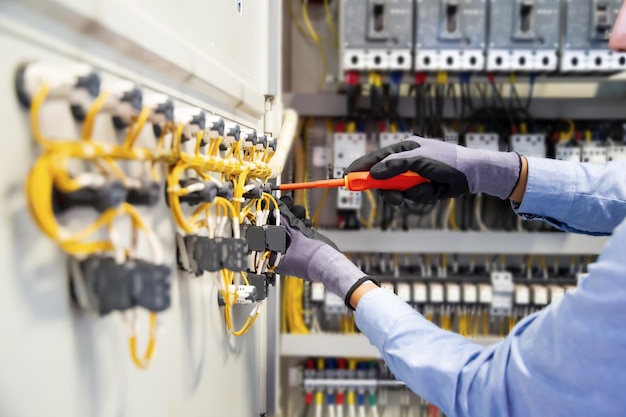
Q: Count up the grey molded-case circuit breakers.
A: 4